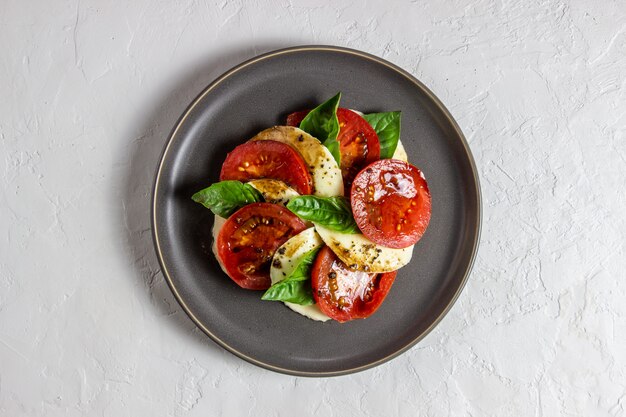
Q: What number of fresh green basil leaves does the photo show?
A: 5